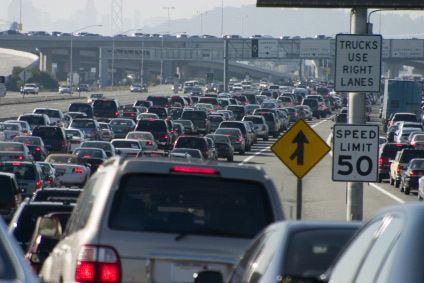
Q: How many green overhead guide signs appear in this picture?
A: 0